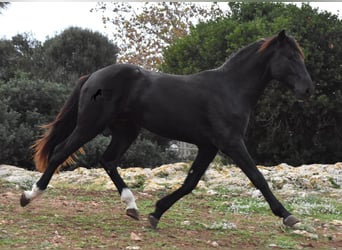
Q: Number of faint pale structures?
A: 1